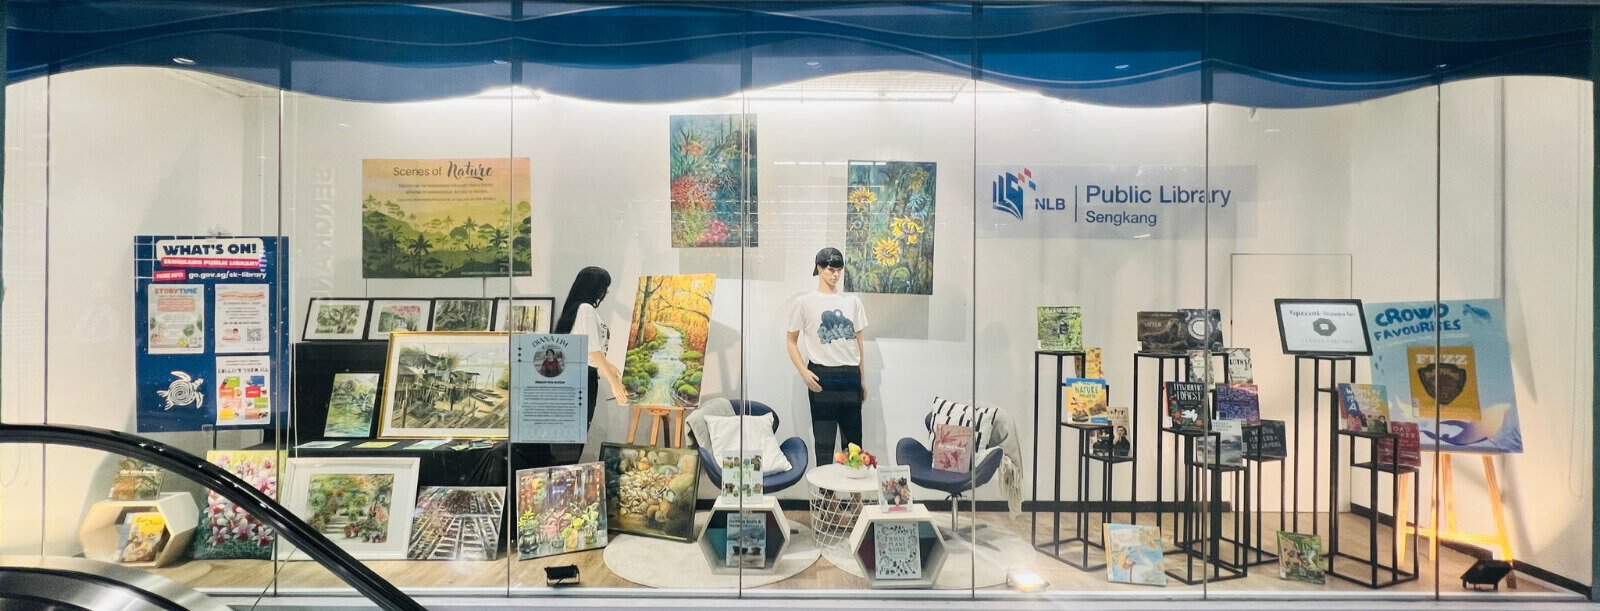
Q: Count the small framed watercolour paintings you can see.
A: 4